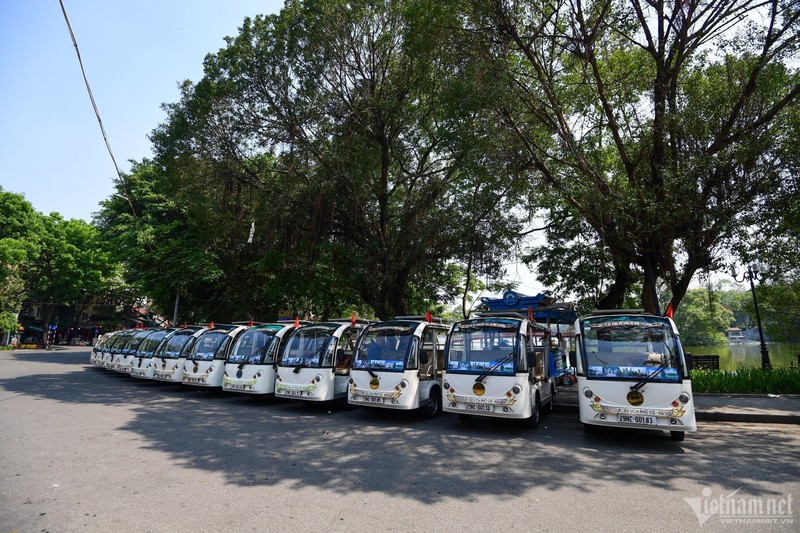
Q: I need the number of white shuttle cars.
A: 12